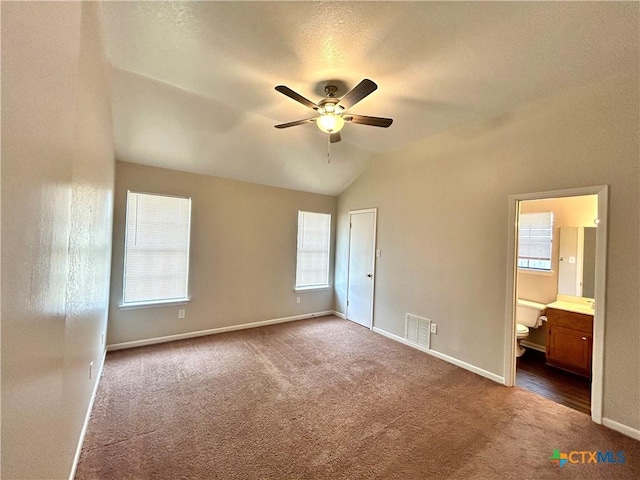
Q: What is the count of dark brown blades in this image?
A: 5